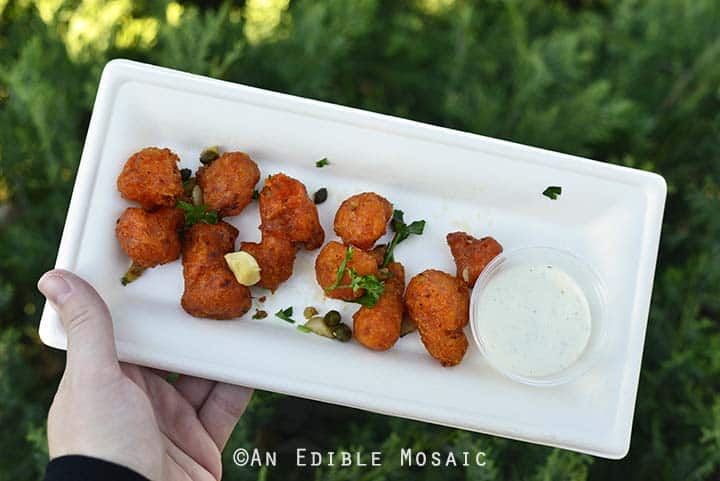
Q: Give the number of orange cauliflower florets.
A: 11